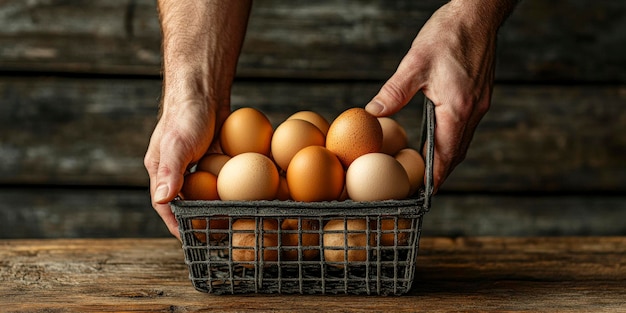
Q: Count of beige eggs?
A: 2